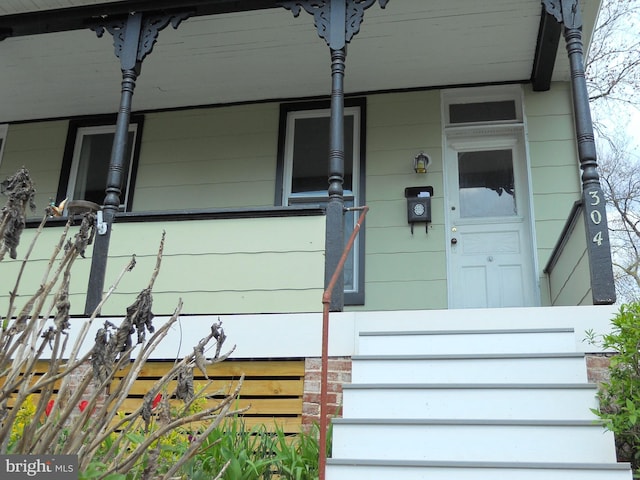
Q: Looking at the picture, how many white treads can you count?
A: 5